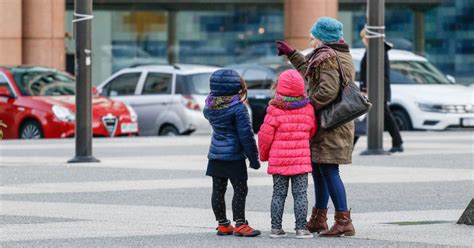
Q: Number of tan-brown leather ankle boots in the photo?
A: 2